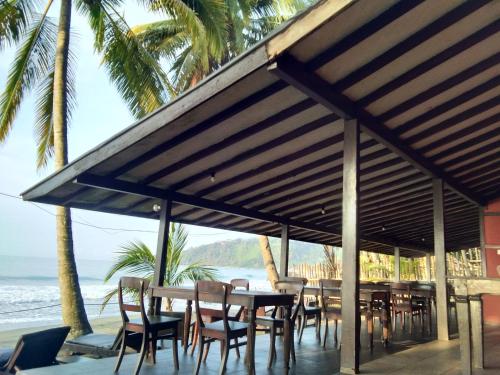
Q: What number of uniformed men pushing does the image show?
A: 0